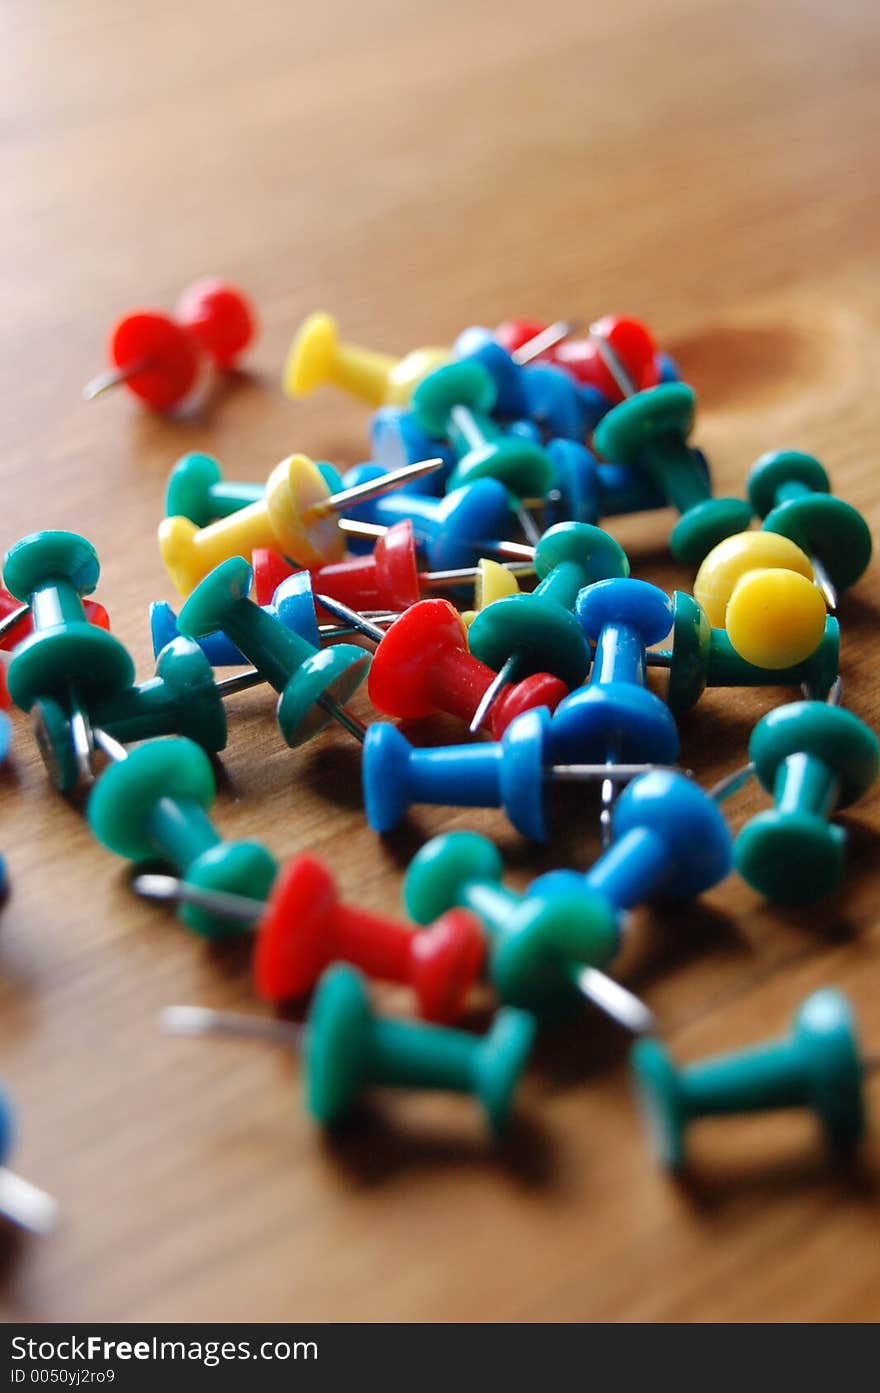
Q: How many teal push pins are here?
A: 14